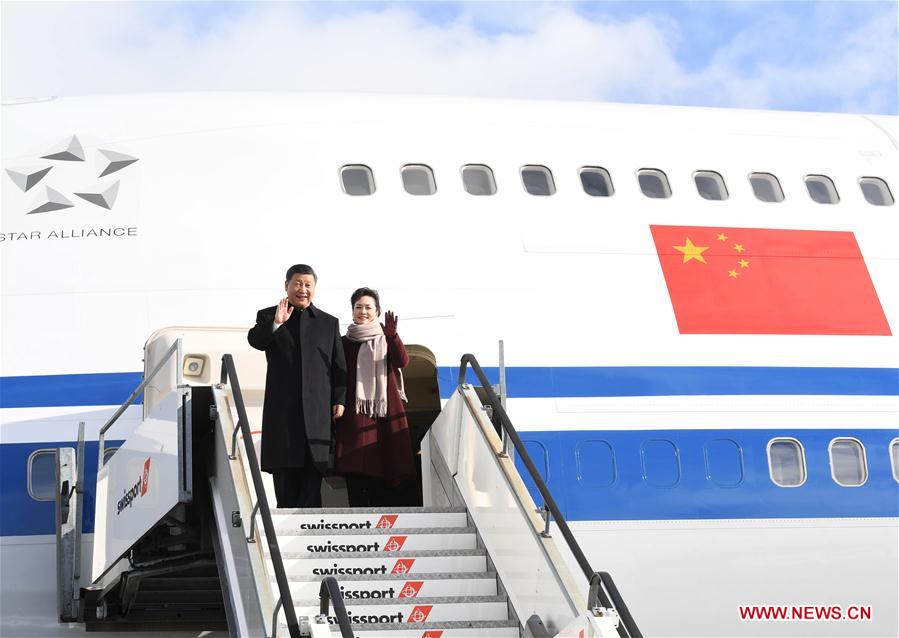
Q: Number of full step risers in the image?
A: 5